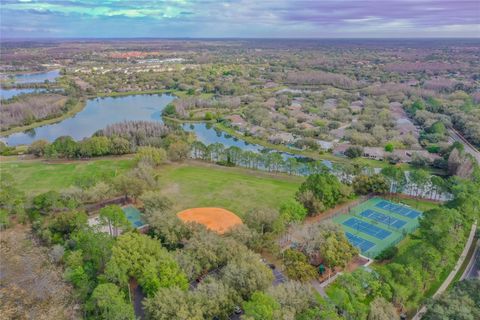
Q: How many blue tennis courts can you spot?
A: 4